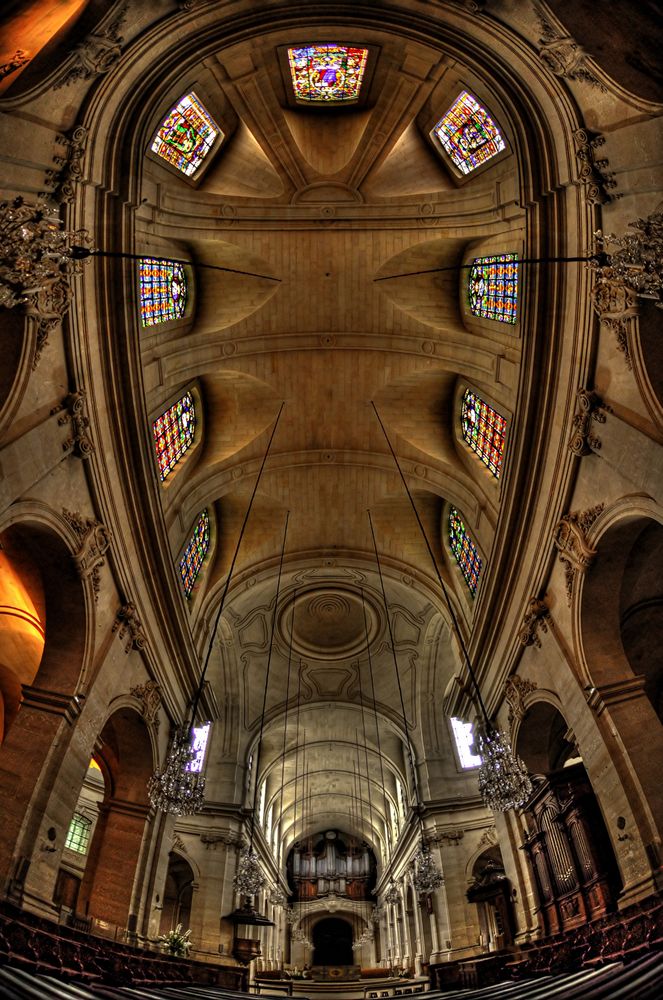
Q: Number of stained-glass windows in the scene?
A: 9